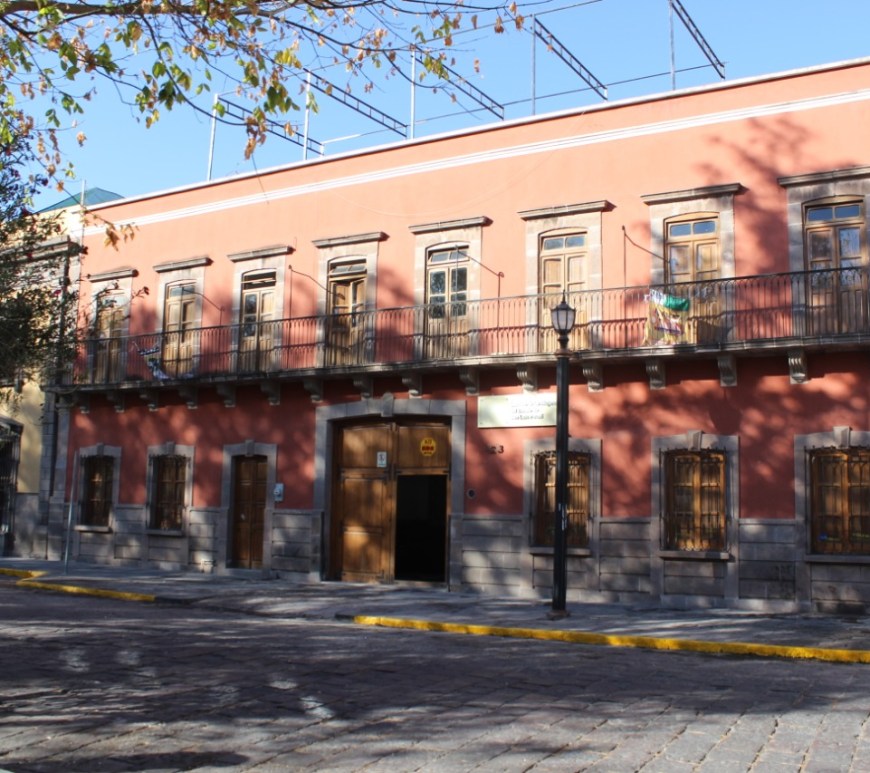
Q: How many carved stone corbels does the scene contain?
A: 15